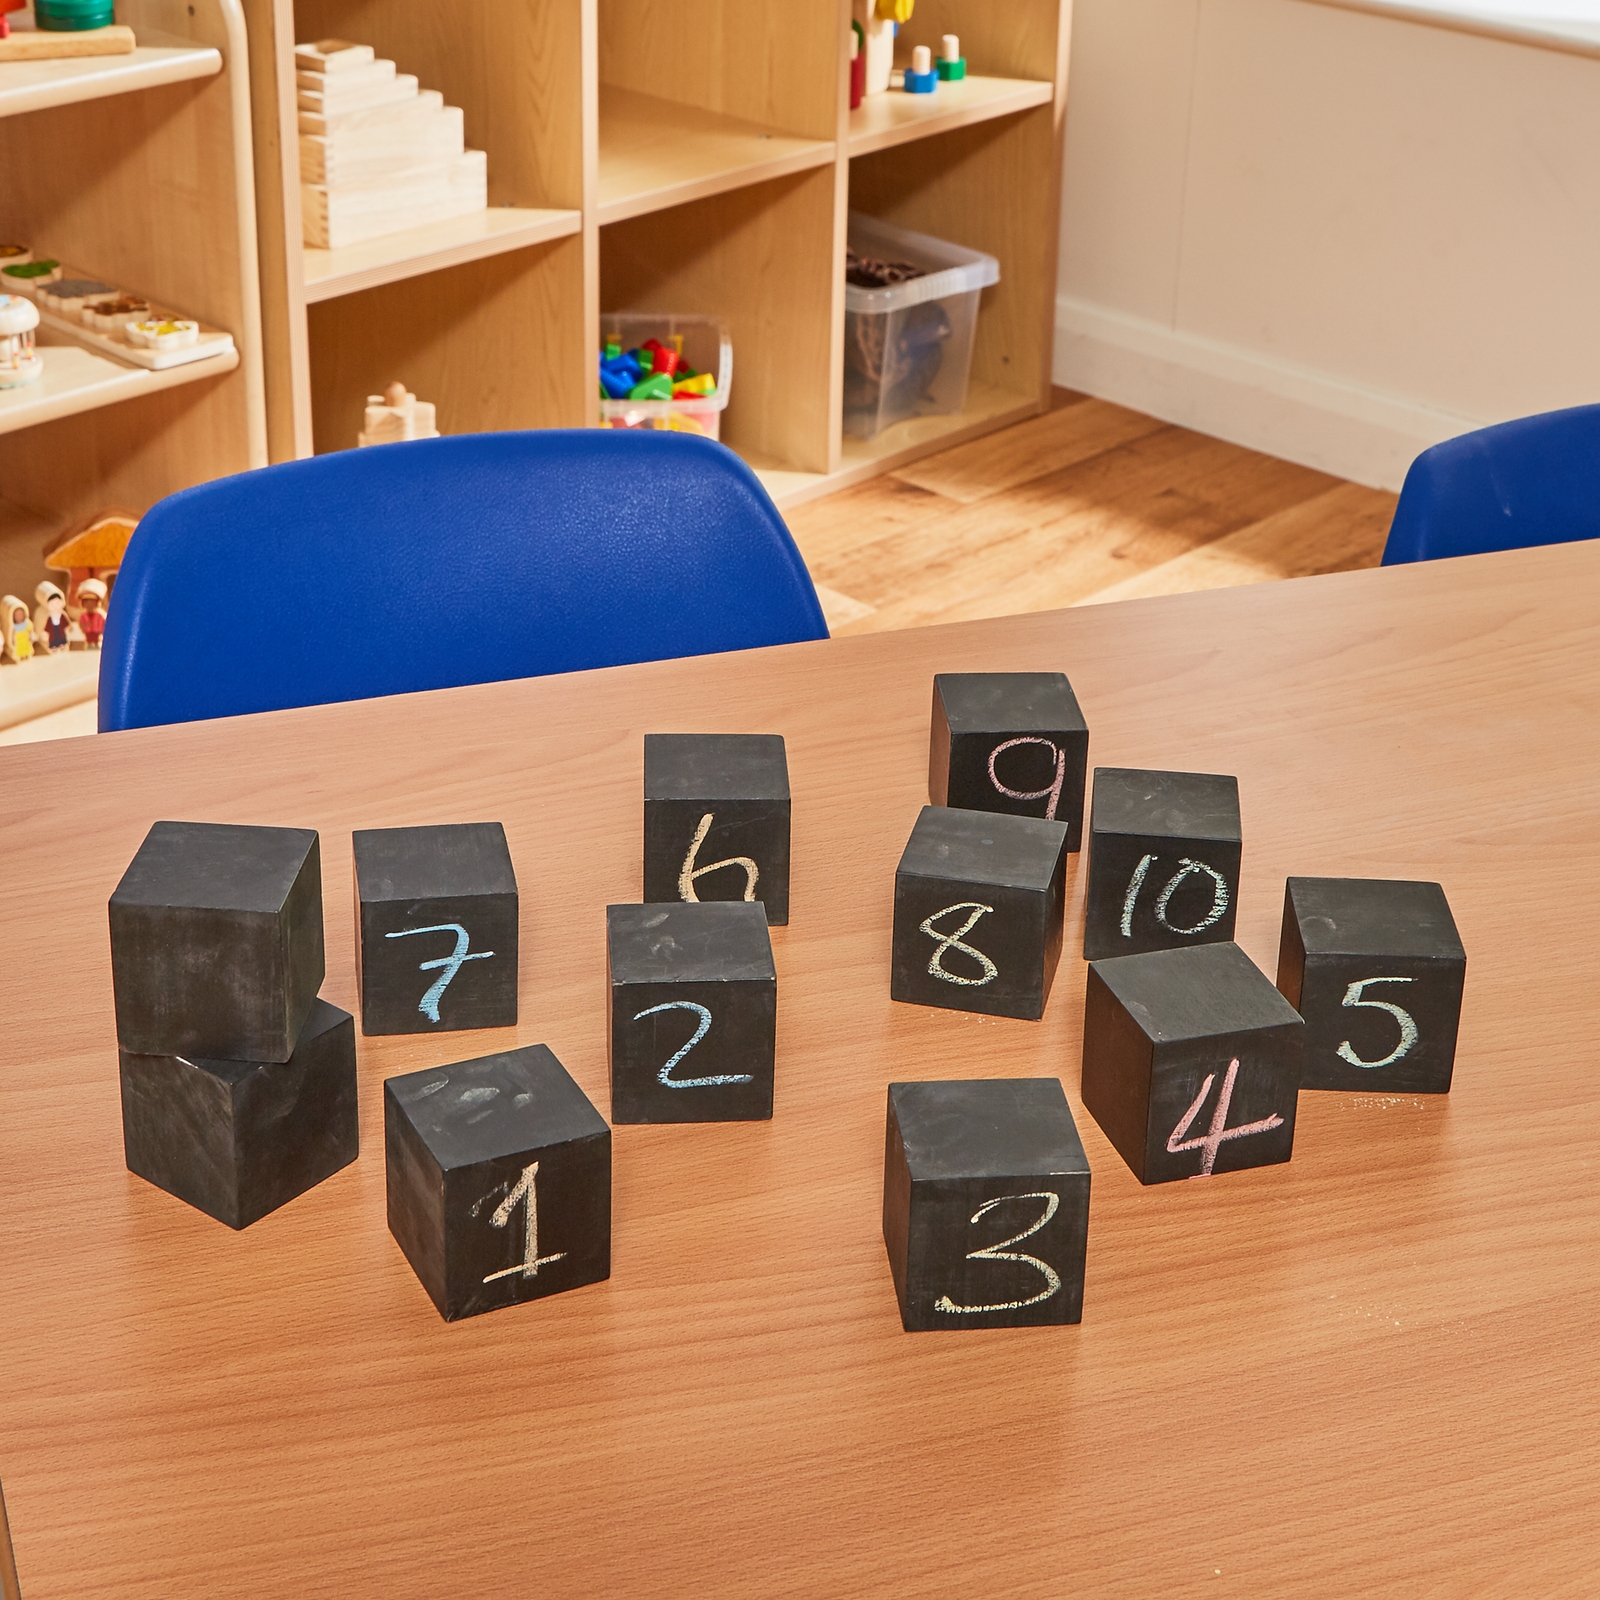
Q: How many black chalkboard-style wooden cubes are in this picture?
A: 12